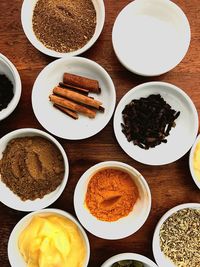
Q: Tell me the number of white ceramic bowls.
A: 11